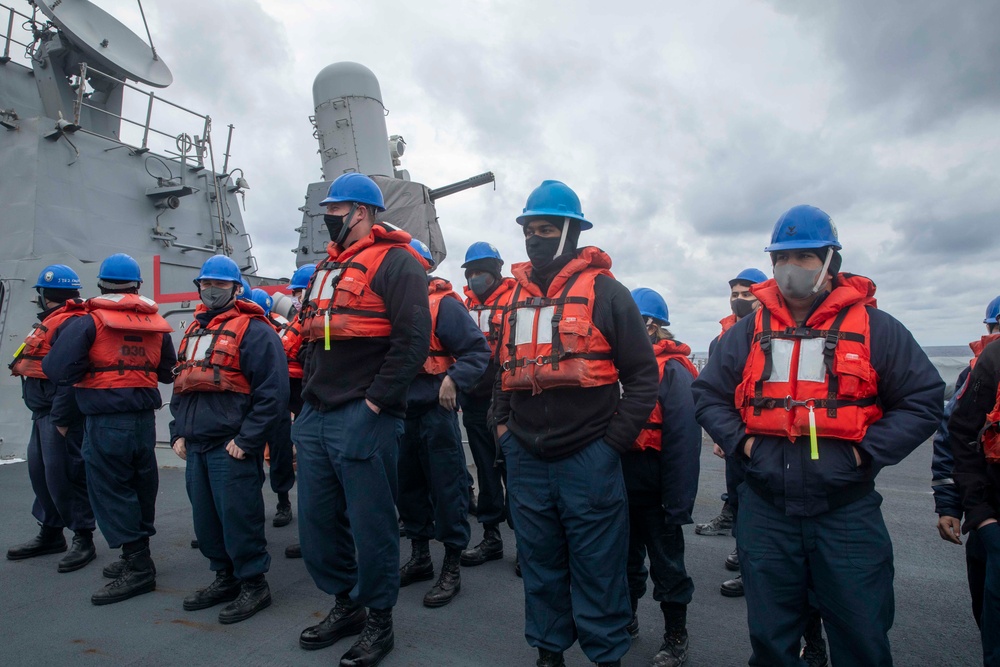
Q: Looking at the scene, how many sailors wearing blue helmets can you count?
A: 14